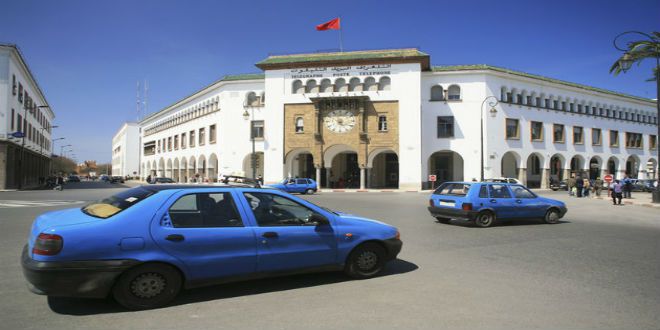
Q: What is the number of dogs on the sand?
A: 0